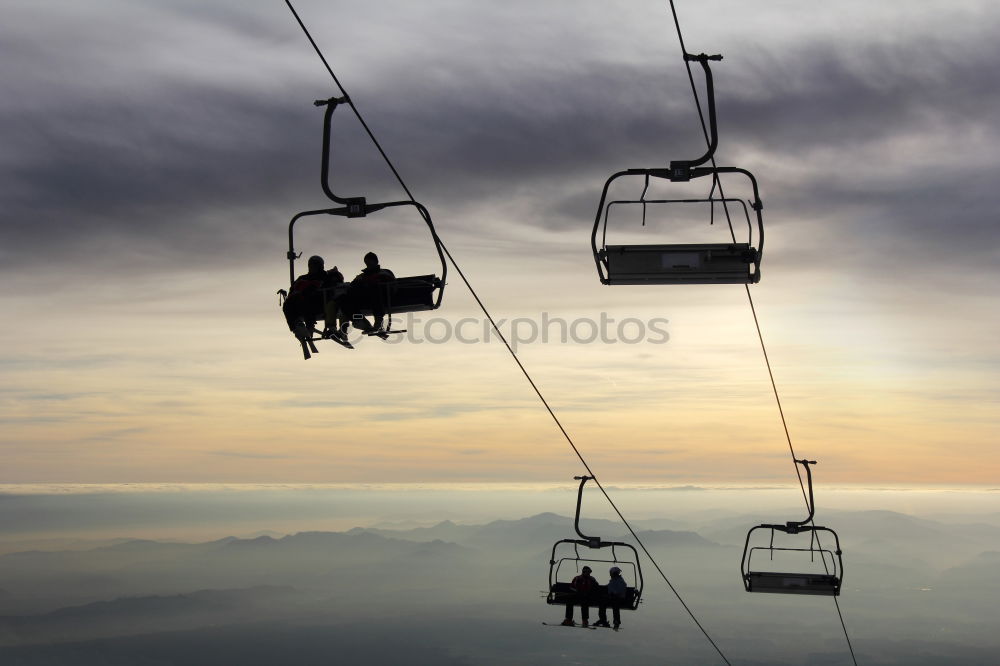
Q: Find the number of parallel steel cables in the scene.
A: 2